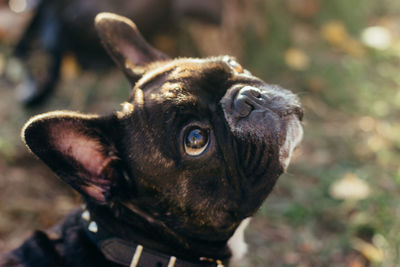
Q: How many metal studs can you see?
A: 2